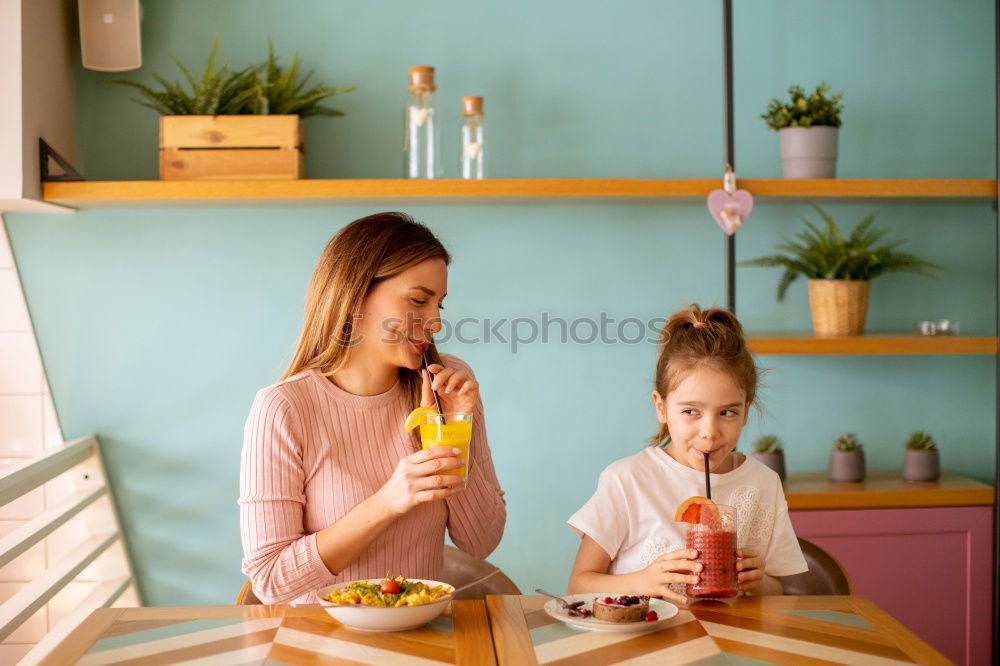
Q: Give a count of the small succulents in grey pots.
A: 3